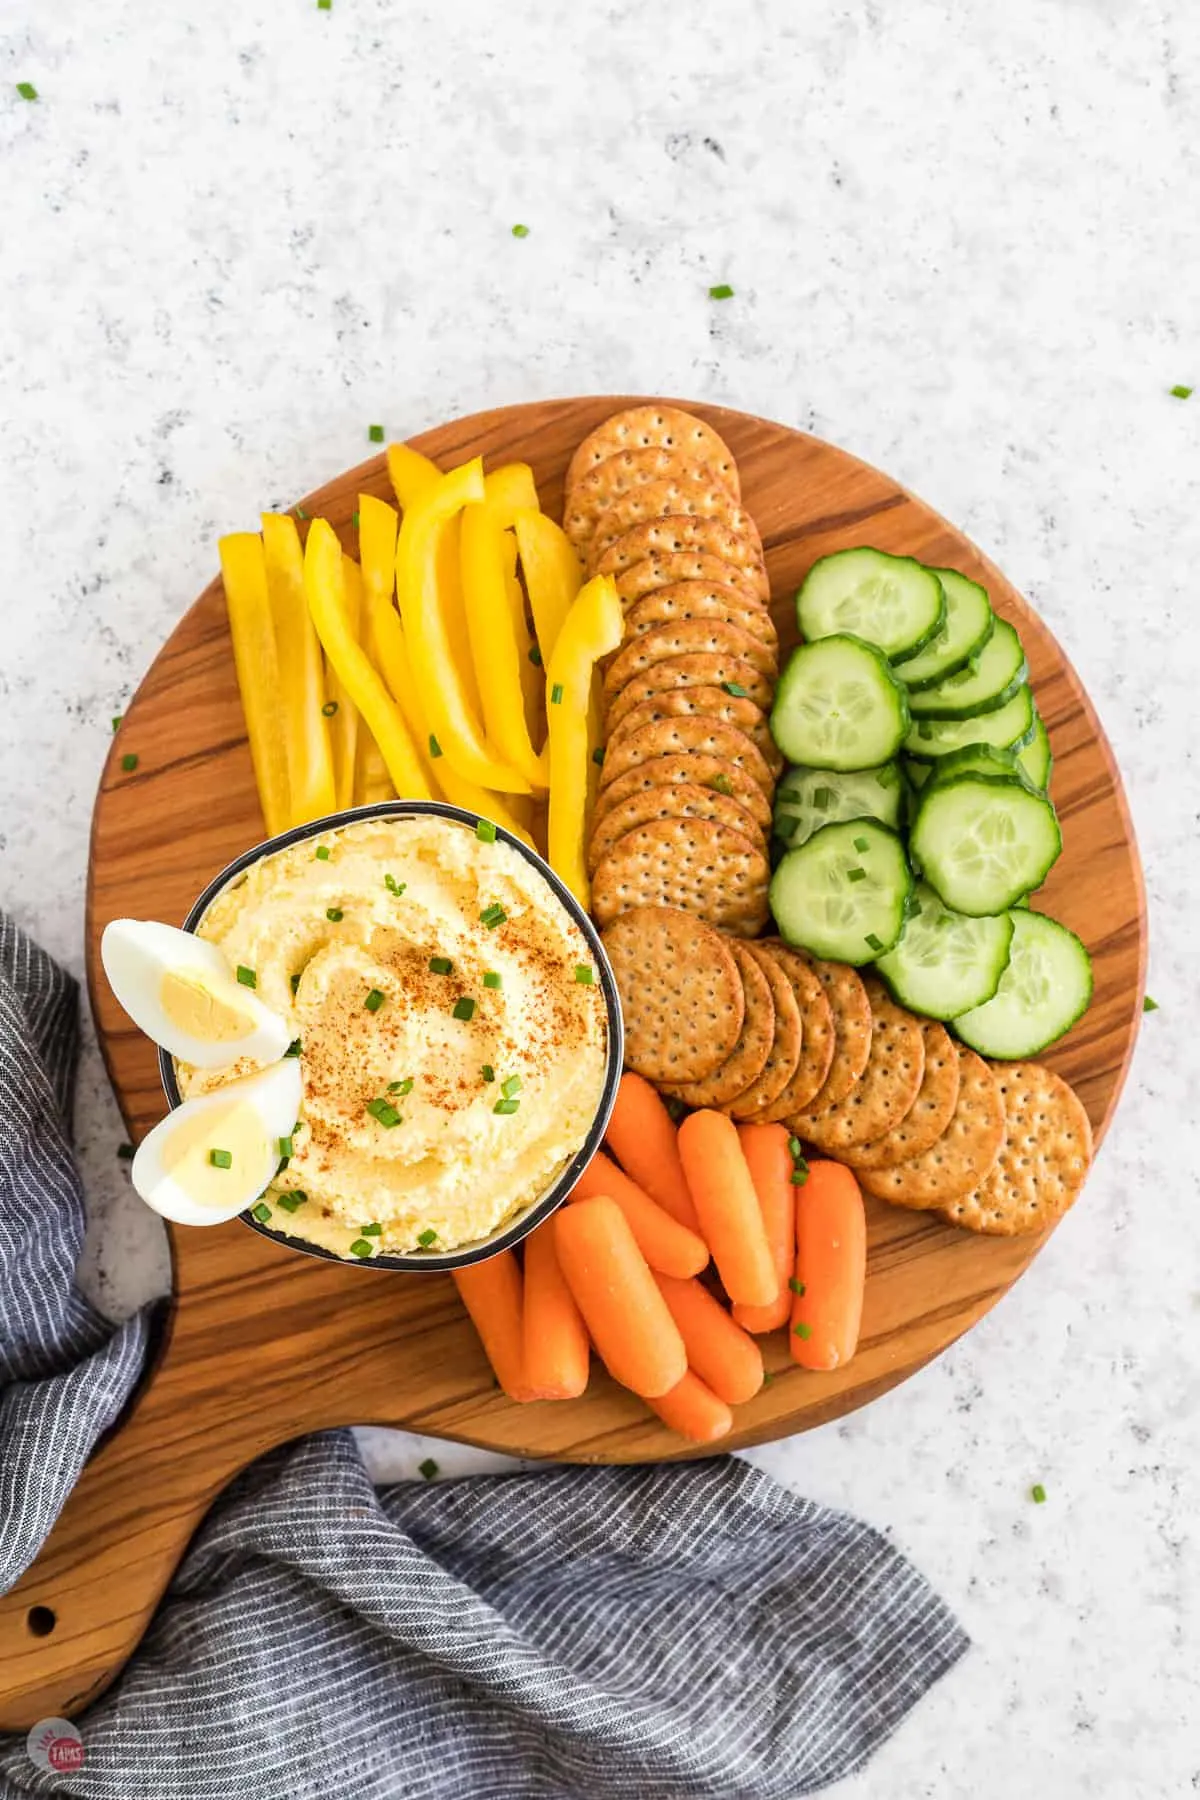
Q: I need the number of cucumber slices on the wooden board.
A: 12